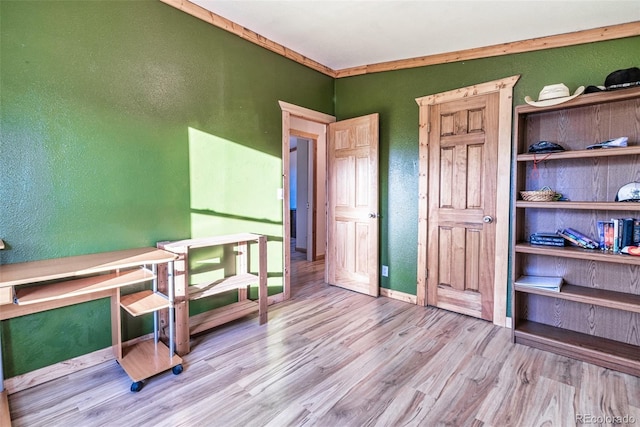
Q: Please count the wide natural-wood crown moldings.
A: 2